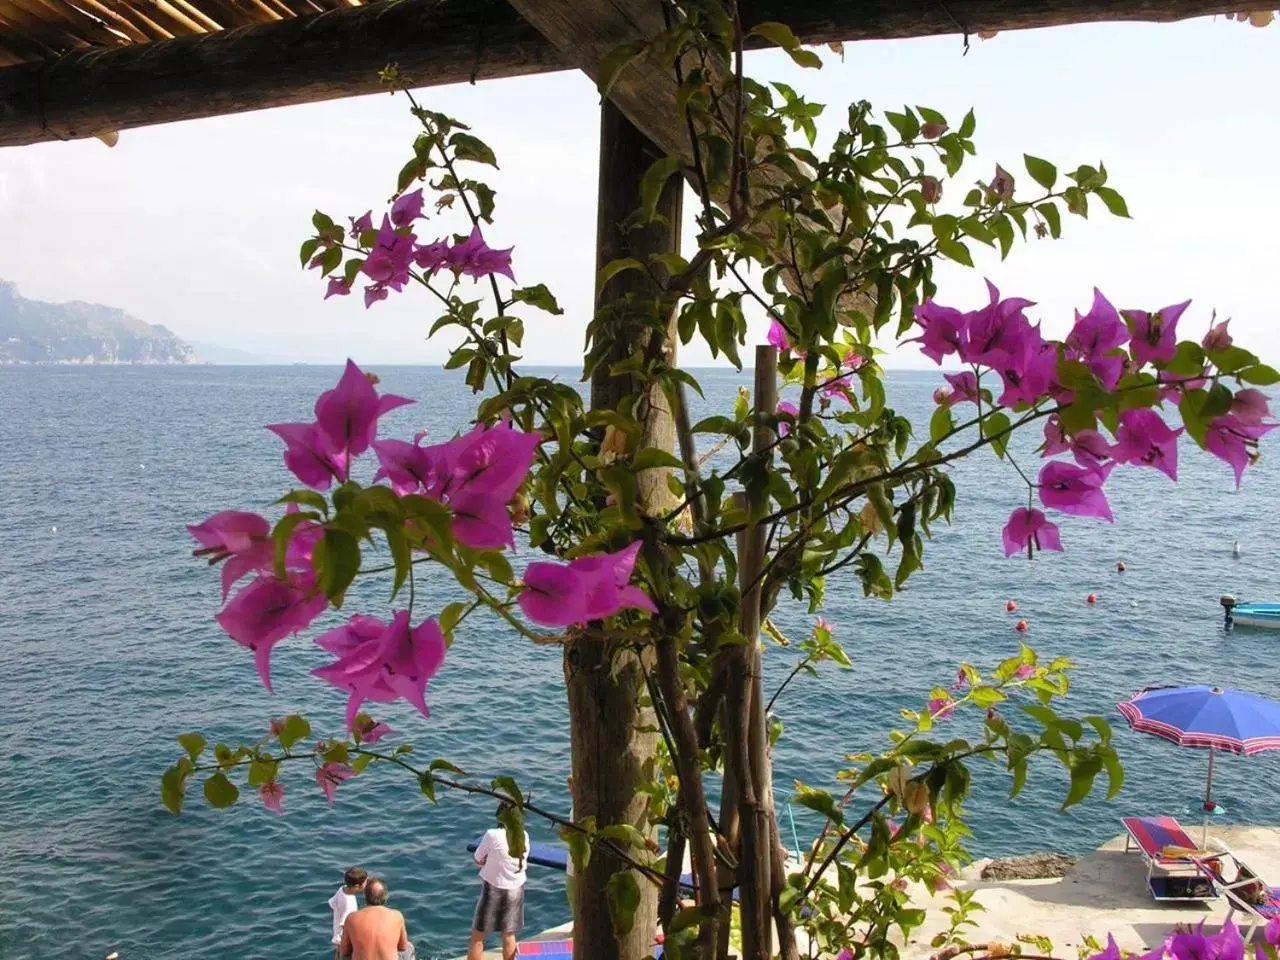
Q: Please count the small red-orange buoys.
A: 4